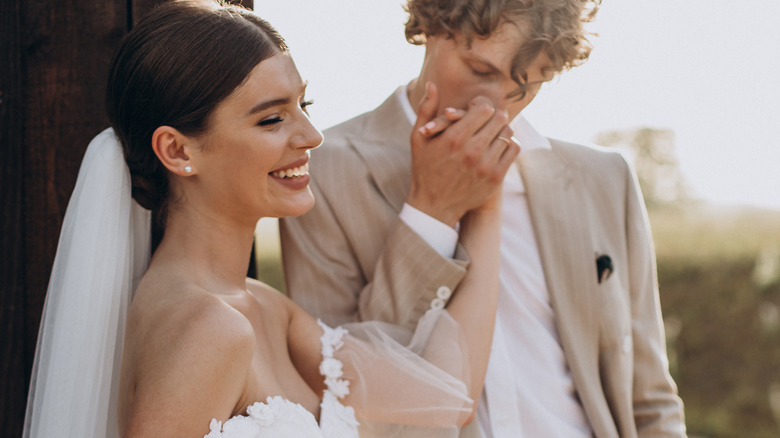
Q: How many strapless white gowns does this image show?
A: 1